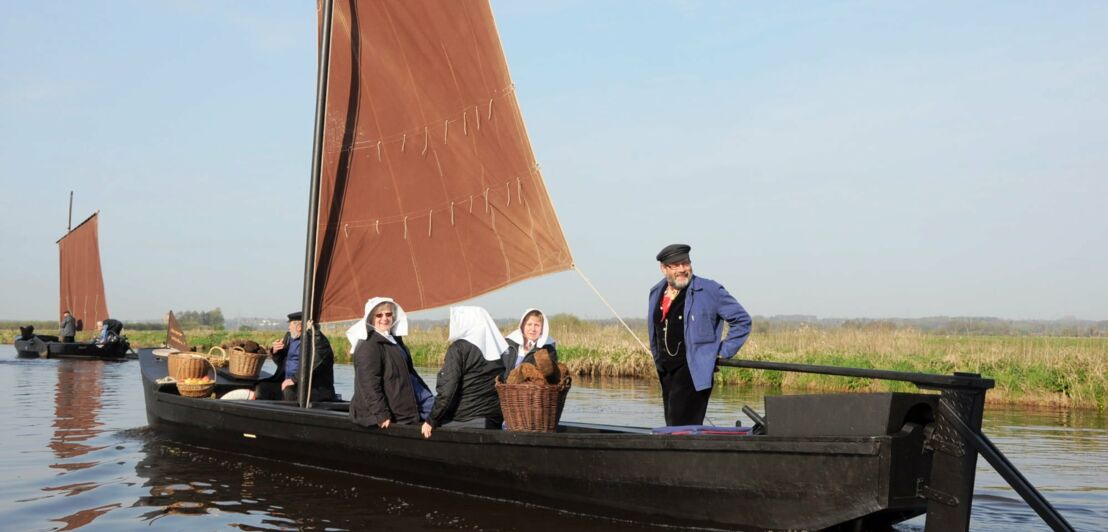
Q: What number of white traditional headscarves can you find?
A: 3